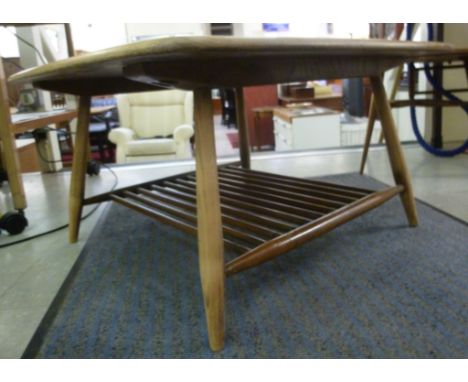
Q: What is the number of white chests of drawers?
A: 1